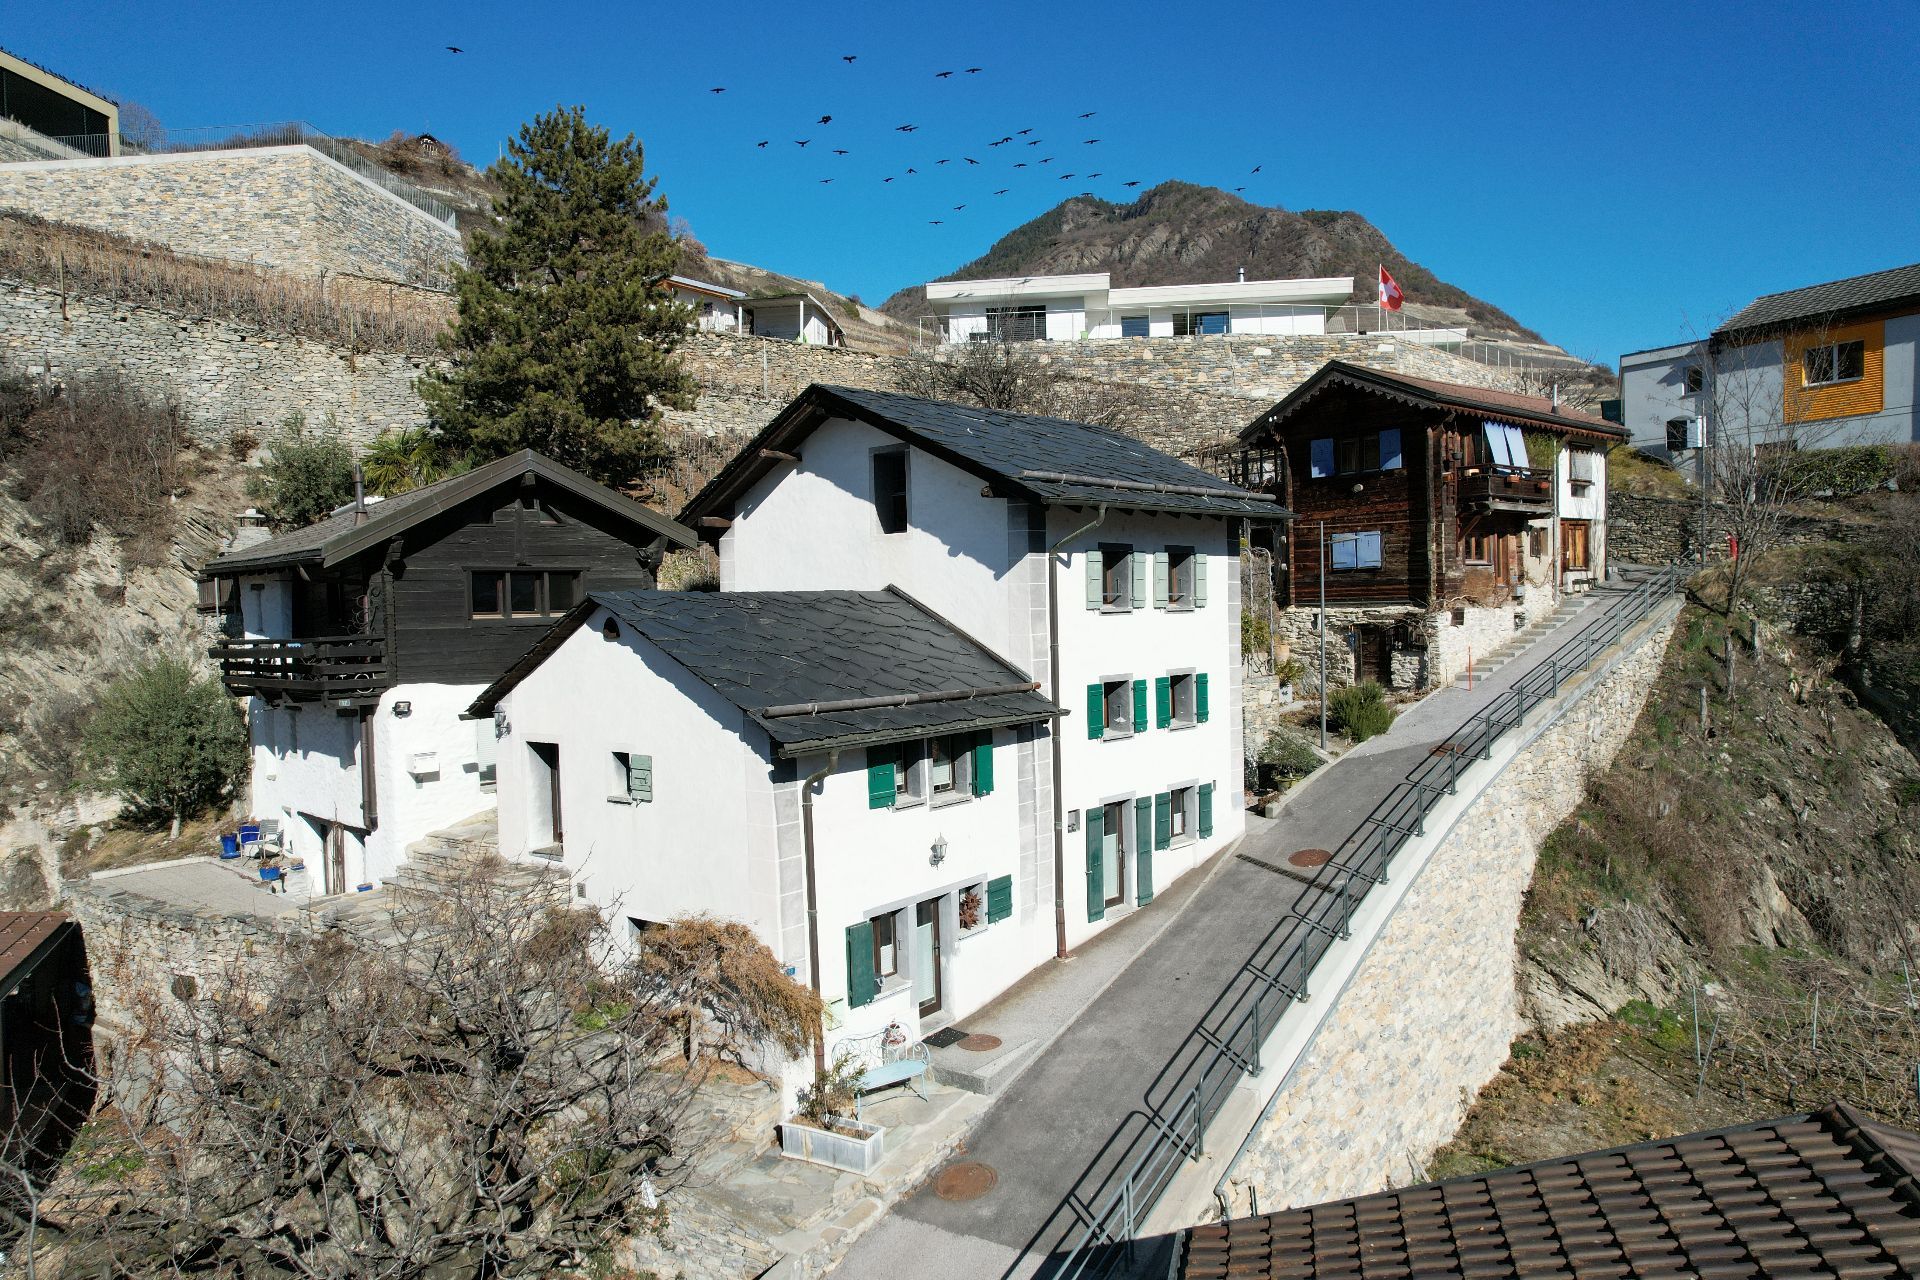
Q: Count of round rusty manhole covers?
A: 4